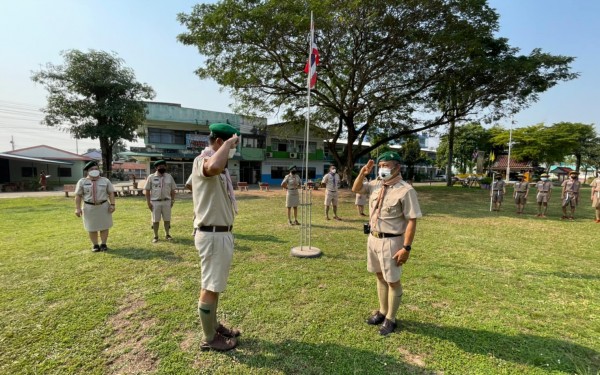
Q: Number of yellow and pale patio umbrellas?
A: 0